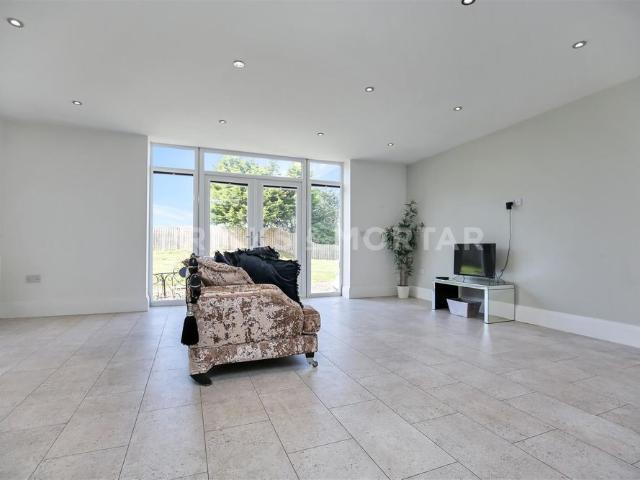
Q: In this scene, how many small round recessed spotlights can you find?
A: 10